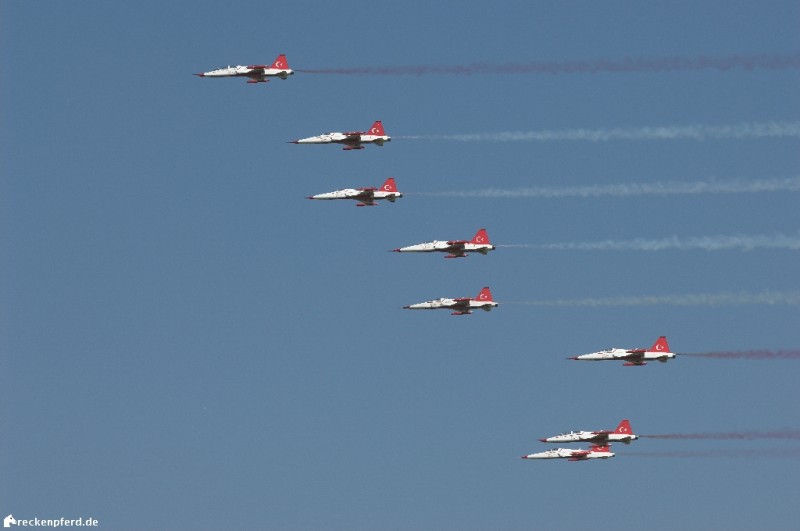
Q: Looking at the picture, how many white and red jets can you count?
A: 8